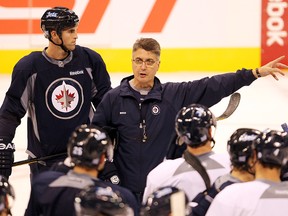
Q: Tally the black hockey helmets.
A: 8